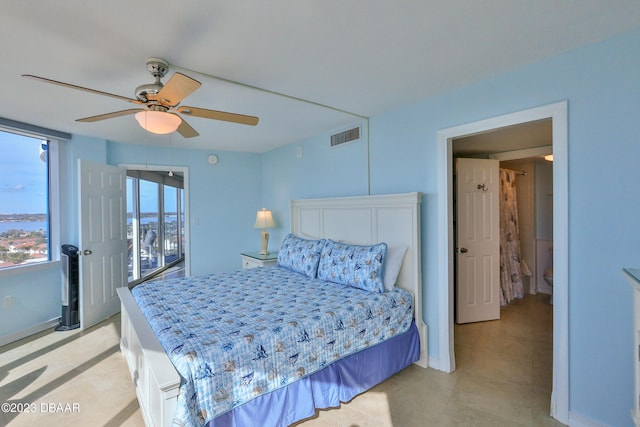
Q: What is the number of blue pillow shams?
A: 2